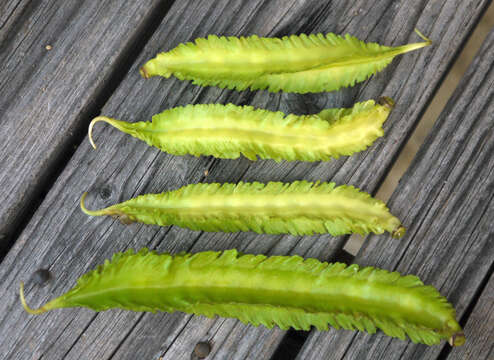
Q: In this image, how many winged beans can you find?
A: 4